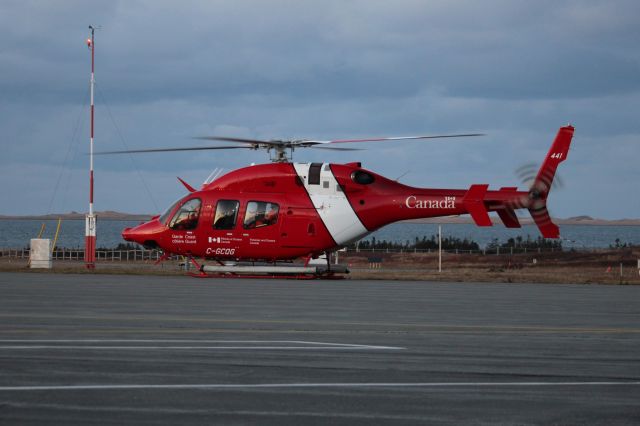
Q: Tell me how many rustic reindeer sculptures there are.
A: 0